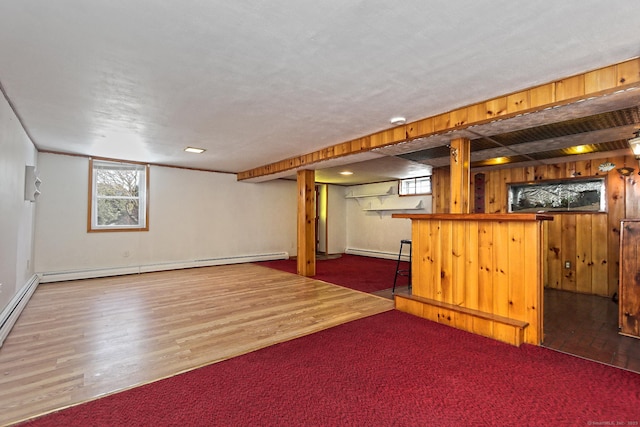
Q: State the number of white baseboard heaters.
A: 3